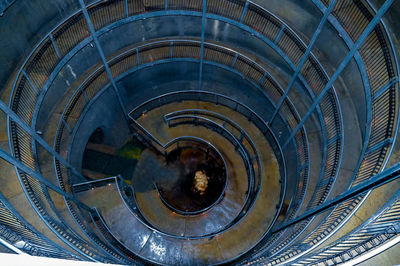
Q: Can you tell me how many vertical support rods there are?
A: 7